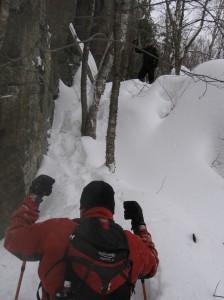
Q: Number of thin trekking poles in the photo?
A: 2